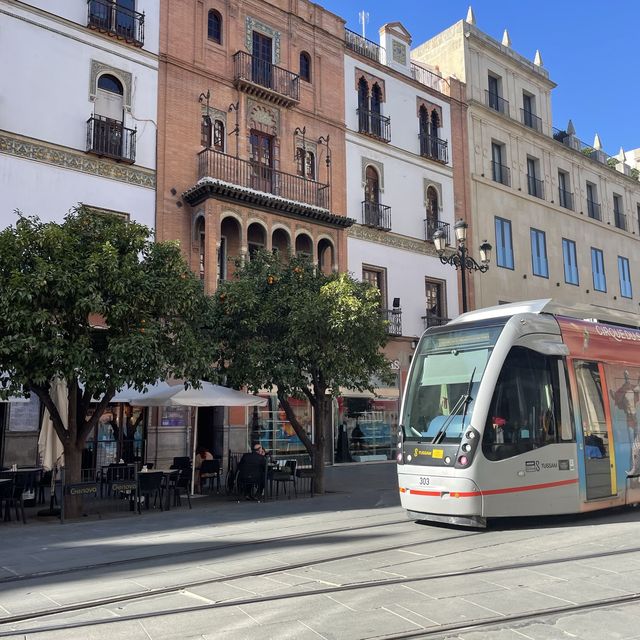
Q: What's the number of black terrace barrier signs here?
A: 2